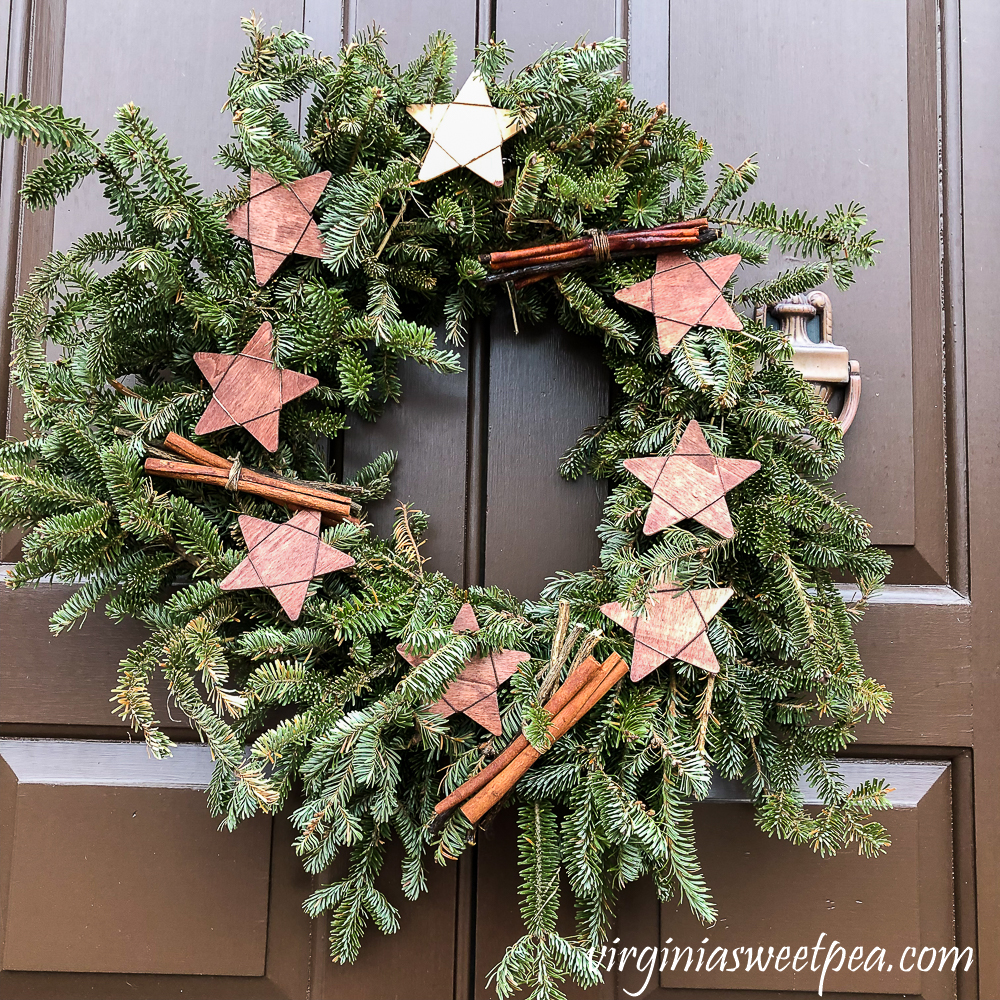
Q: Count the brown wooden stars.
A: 7